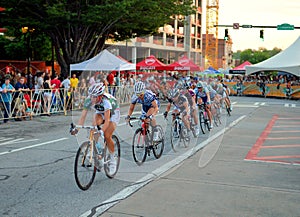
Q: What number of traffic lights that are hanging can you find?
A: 2